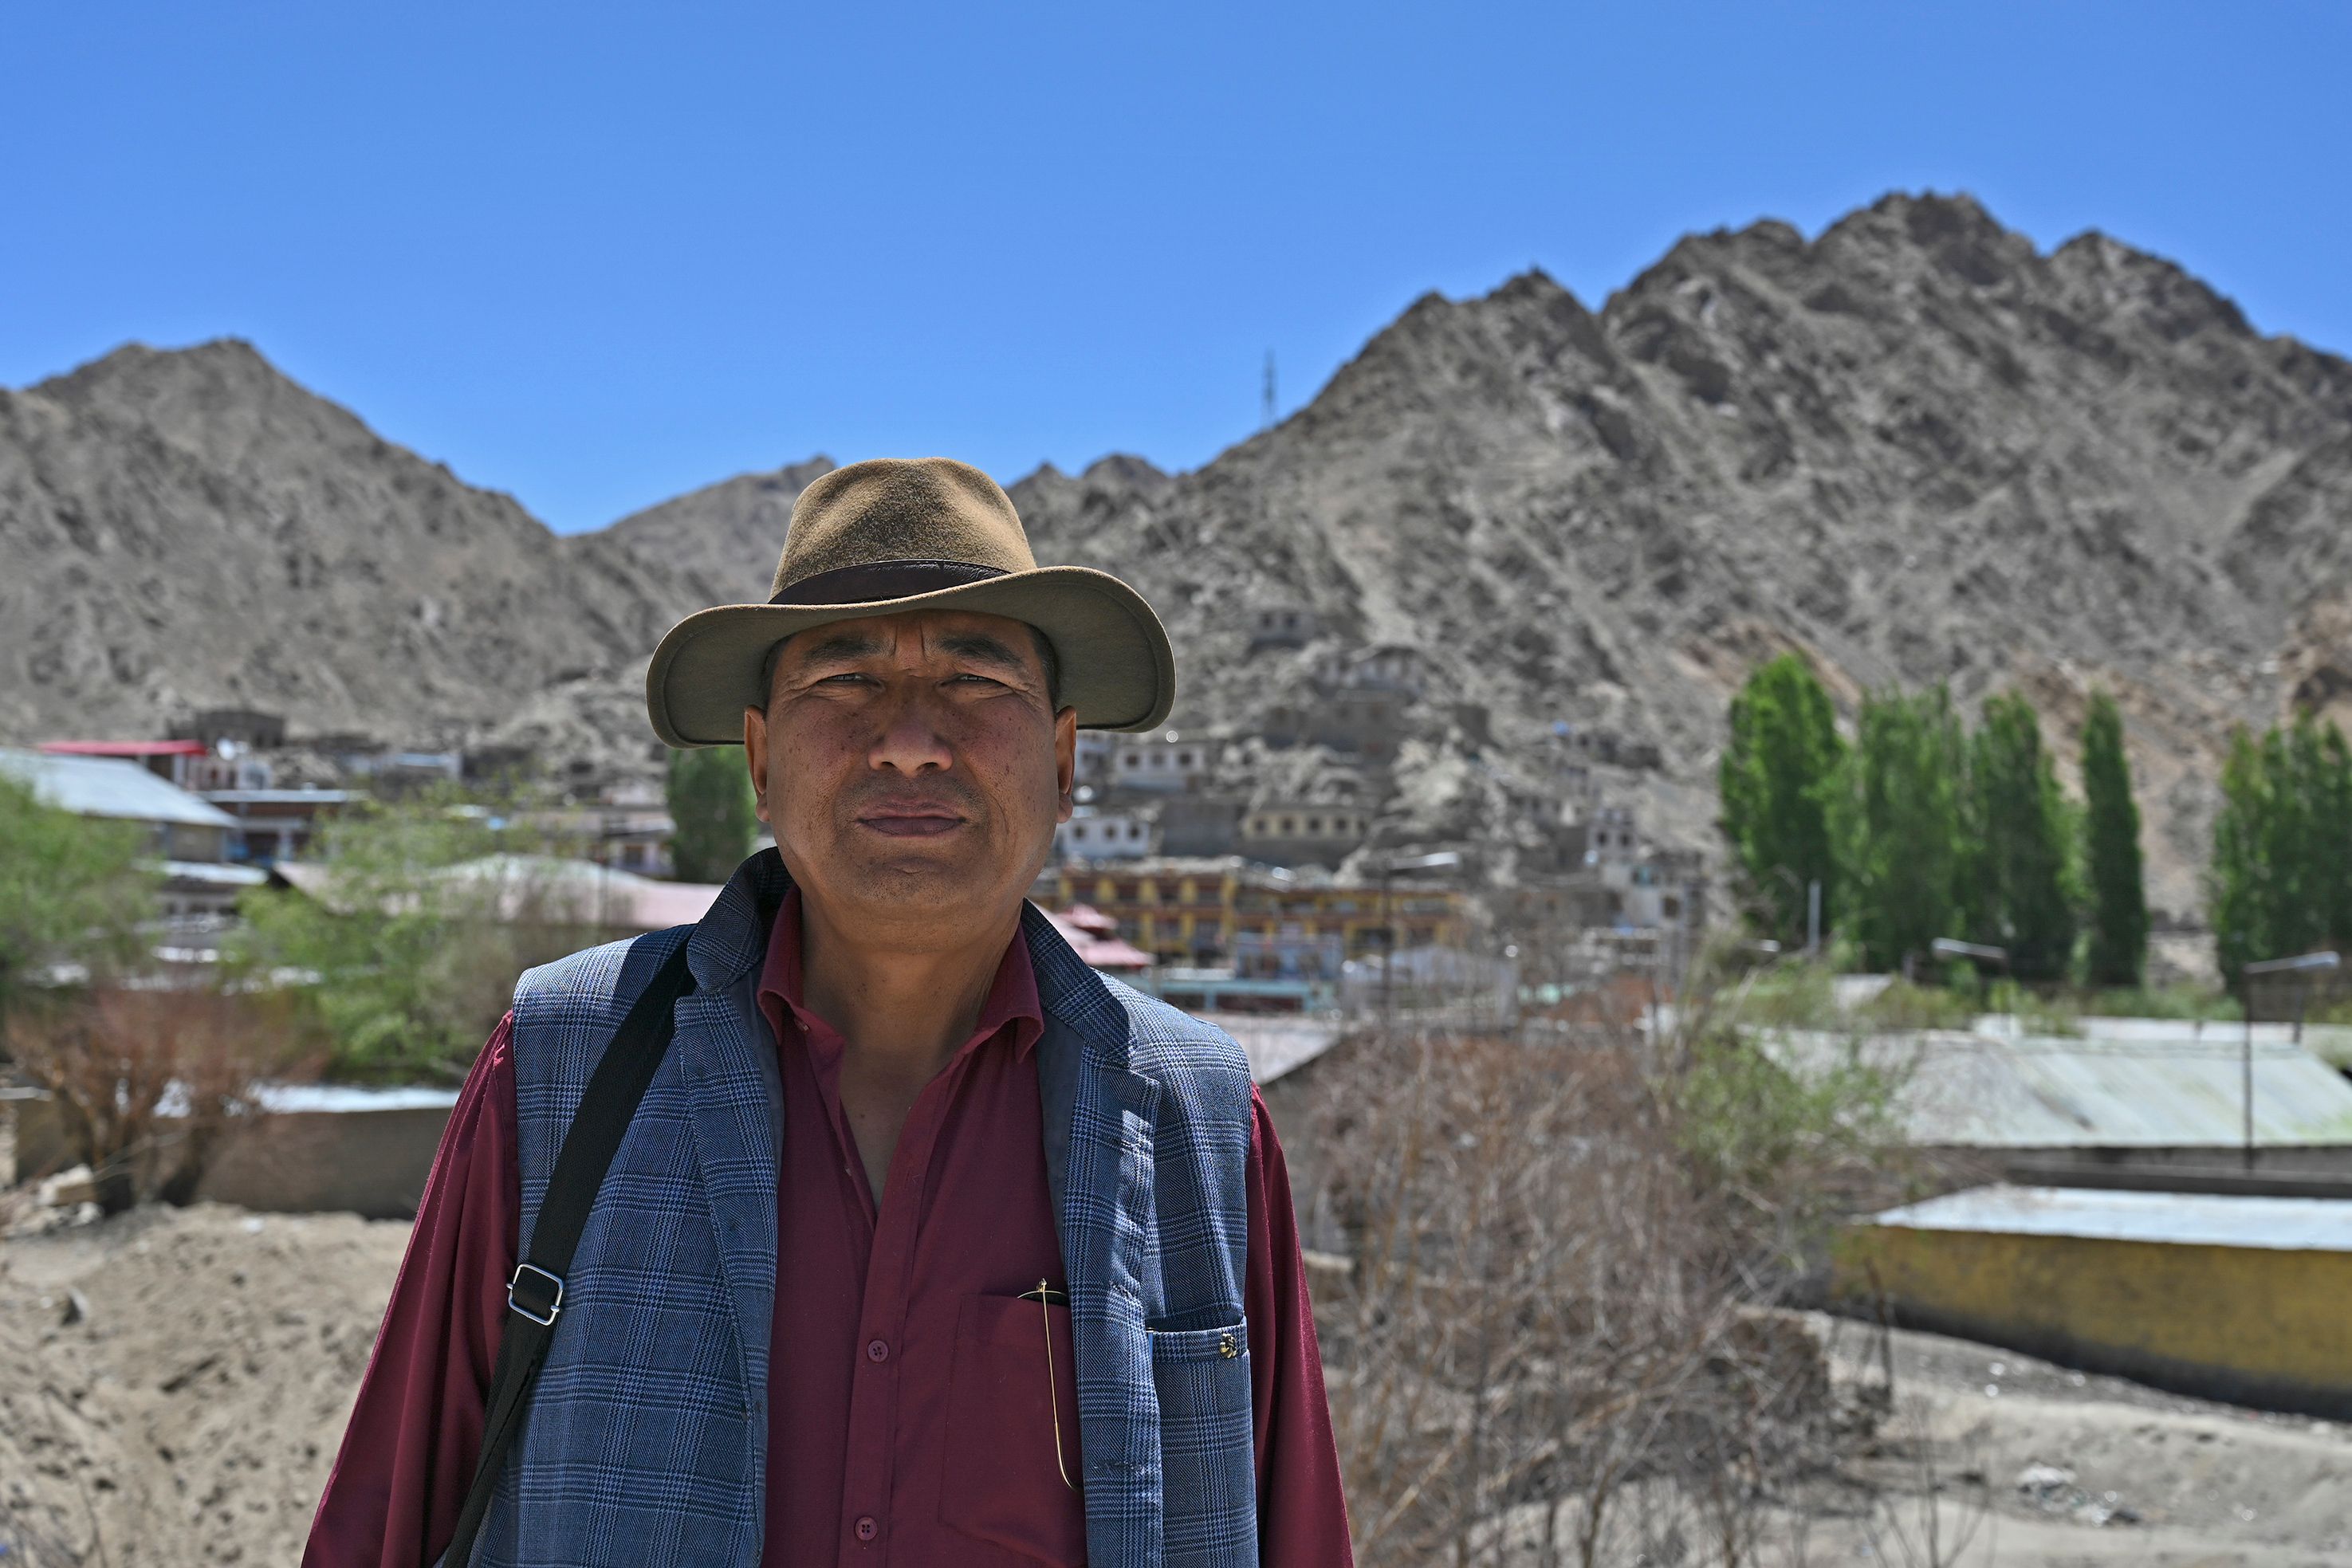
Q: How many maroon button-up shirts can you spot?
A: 1